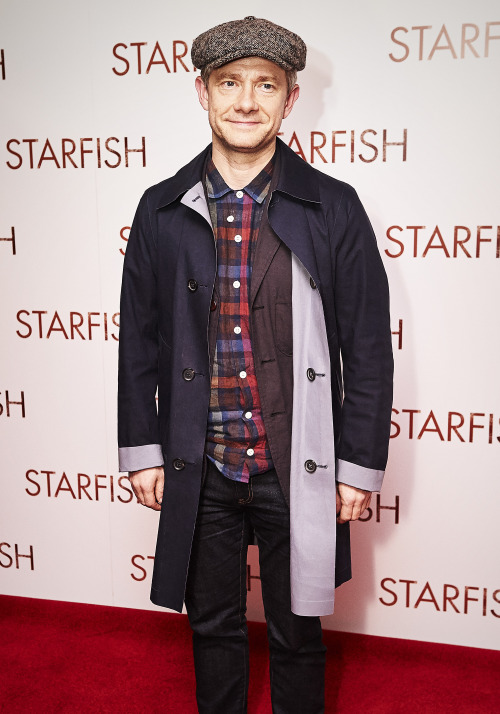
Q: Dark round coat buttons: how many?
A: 6